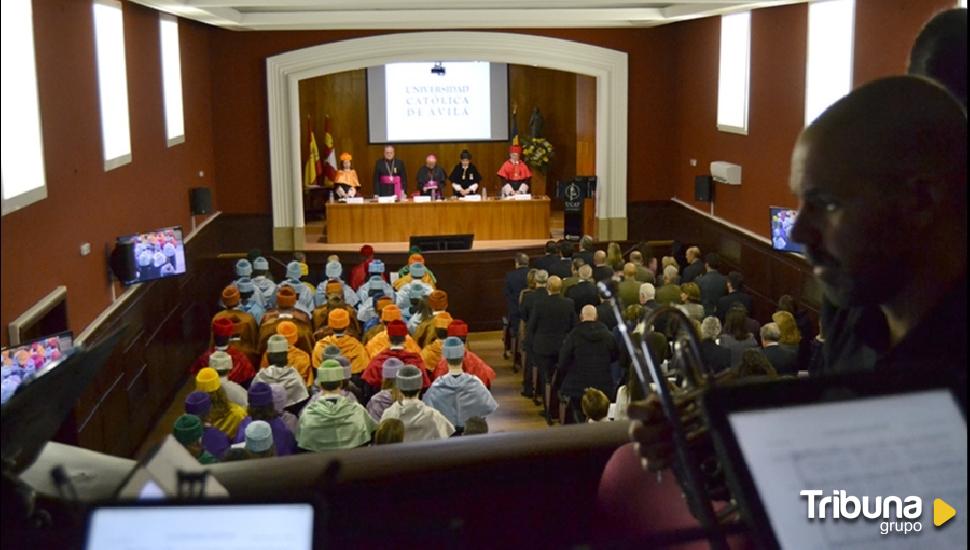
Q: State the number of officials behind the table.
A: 5